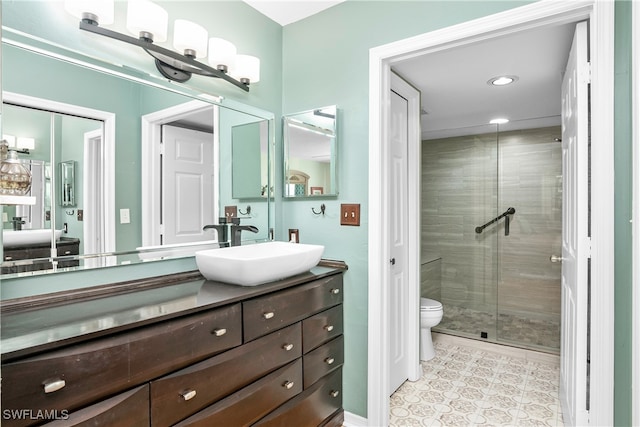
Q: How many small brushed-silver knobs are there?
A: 10